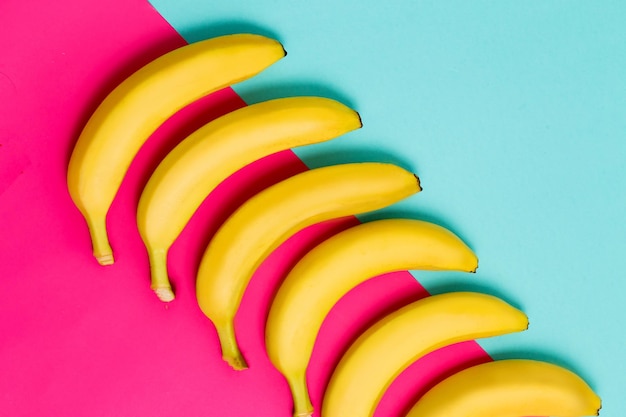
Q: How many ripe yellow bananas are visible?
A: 6